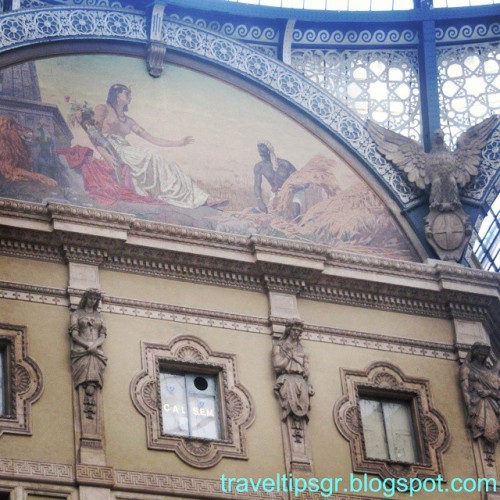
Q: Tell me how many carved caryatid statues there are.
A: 3